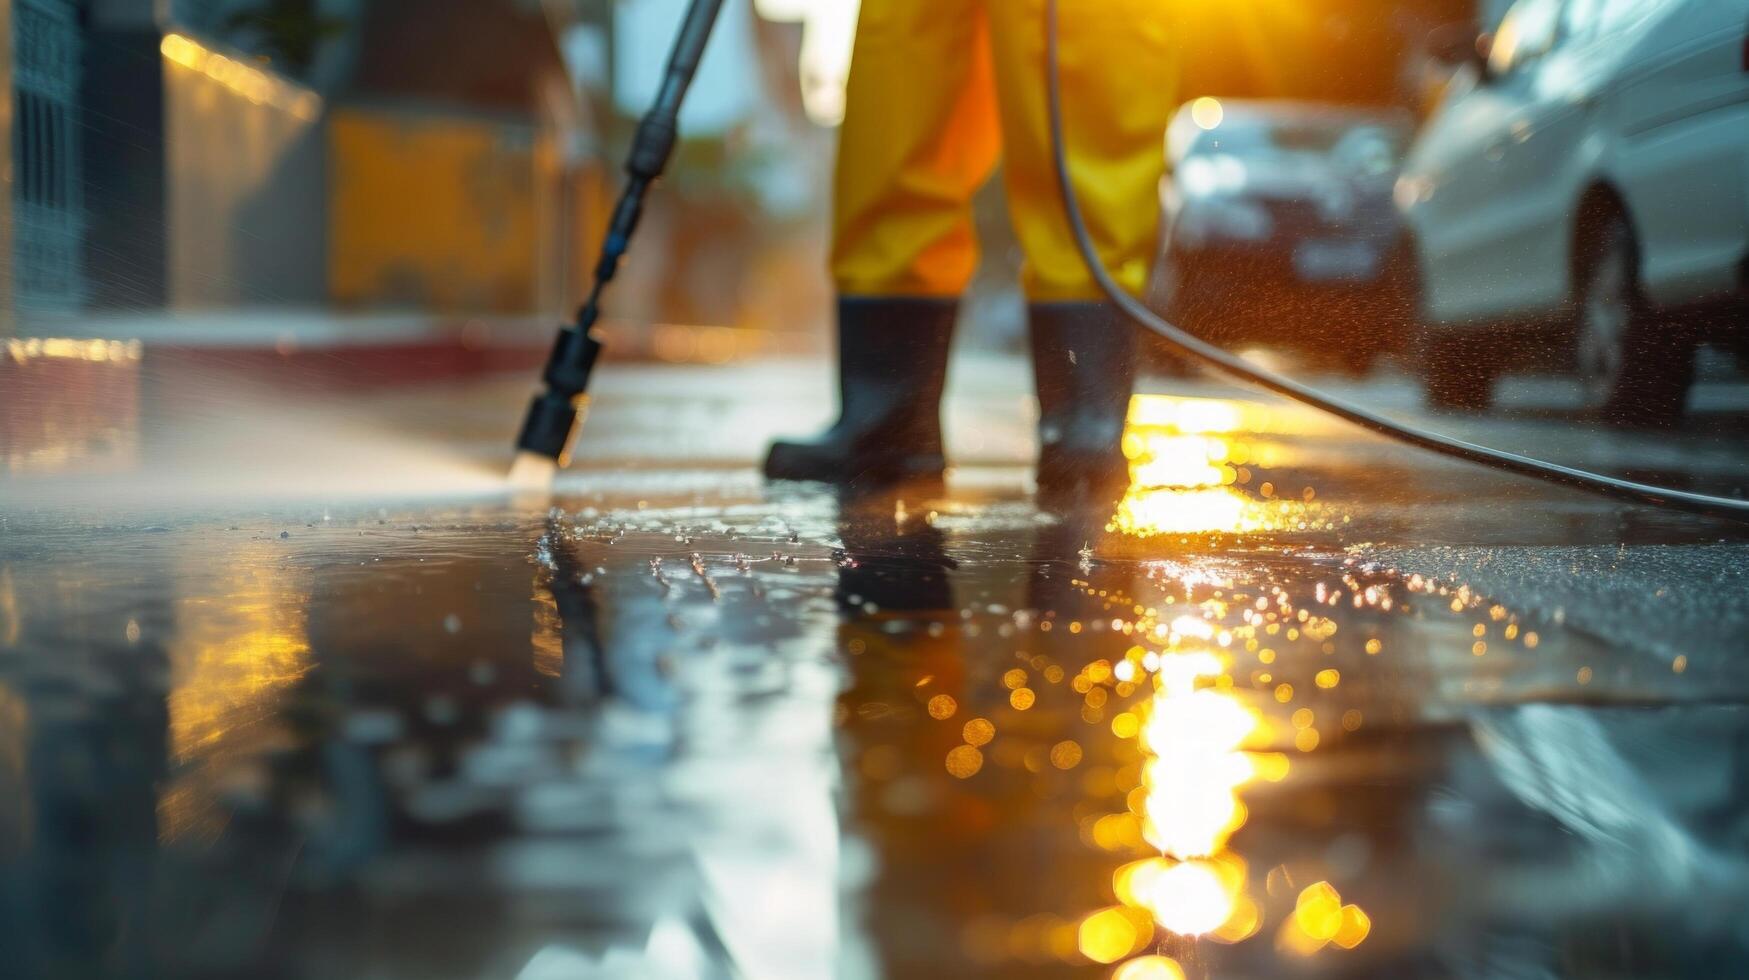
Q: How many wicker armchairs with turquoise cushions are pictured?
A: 0